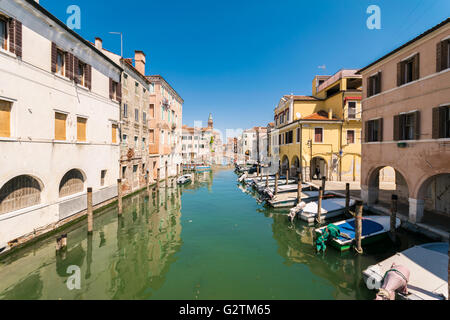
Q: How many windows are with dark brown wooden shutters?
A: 10